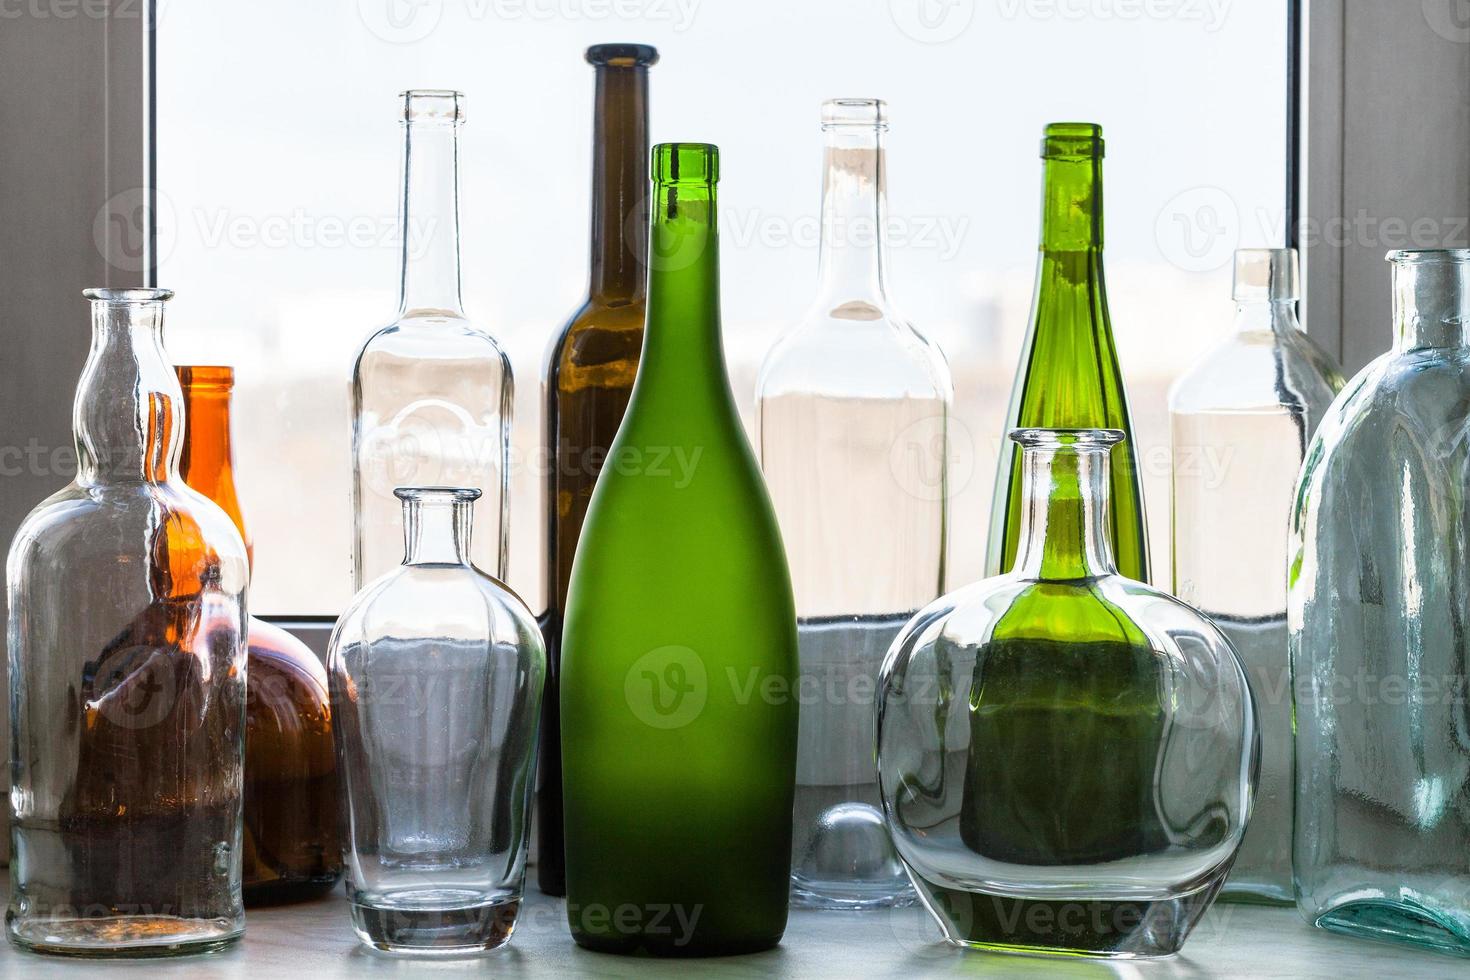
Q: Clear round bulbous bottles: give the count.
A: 1